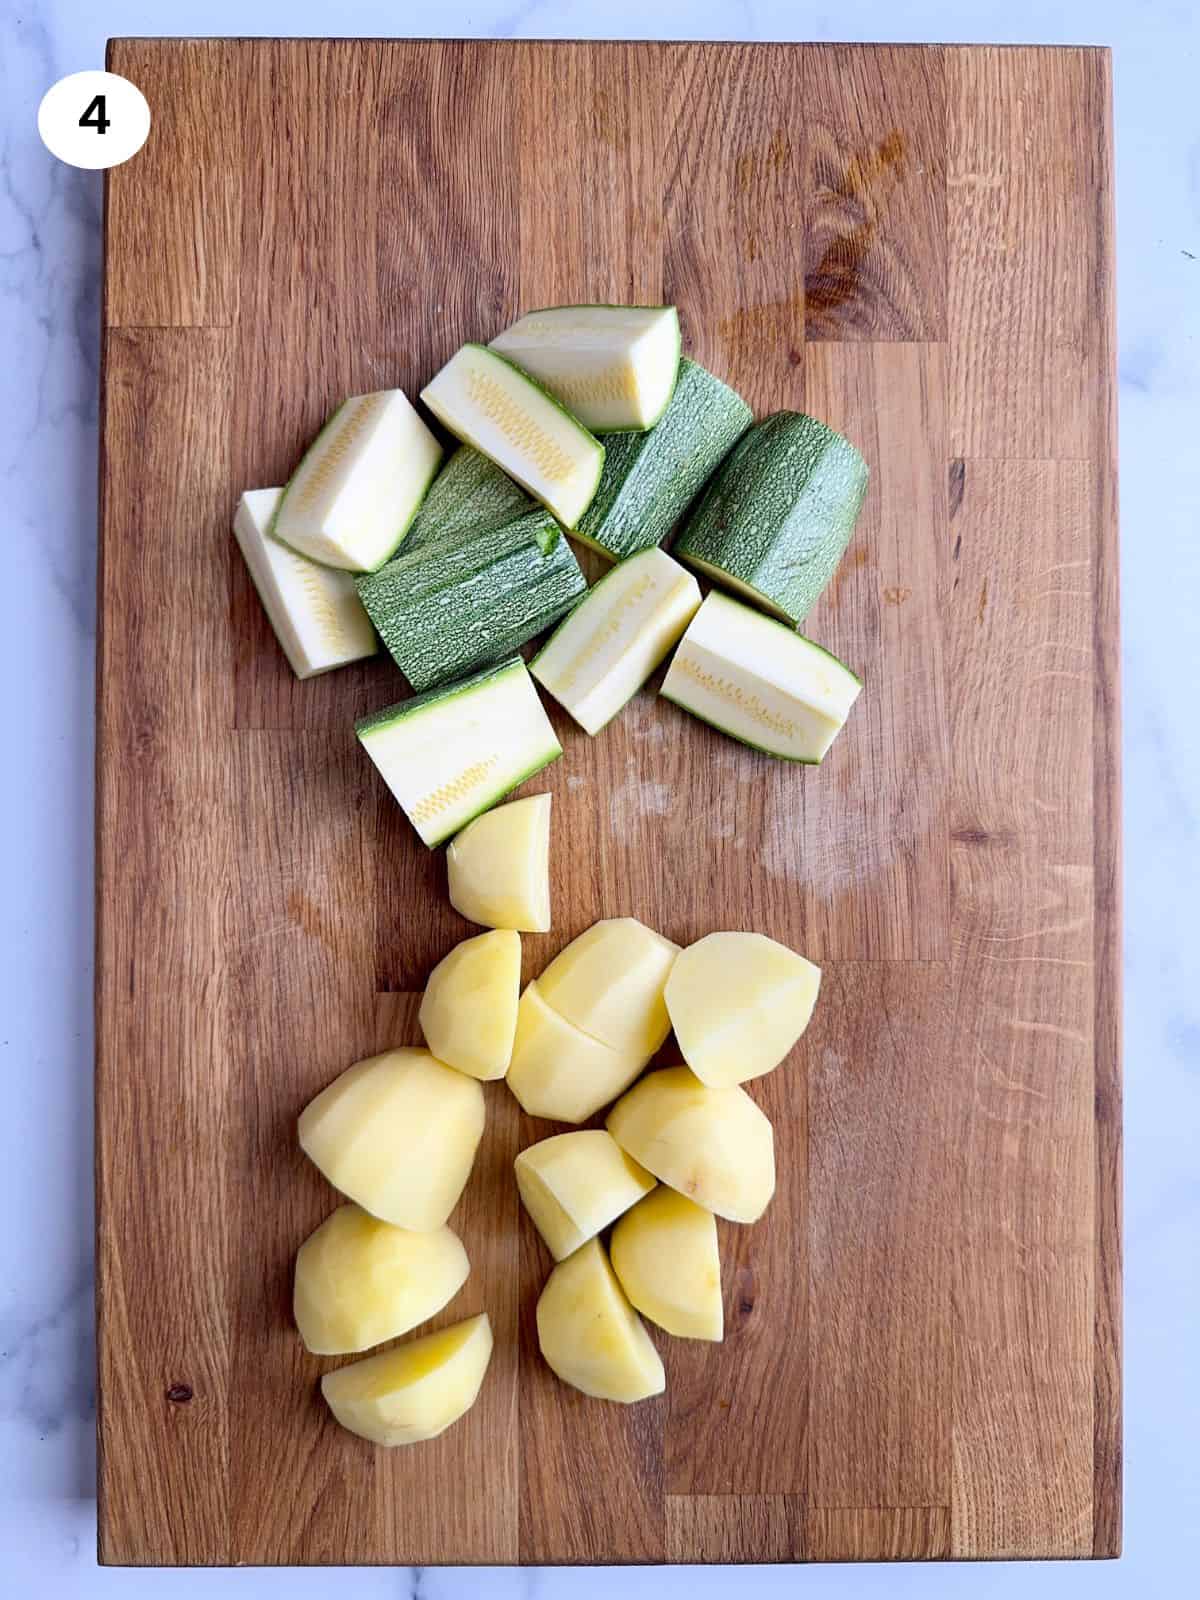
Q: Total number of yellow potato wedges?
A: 12